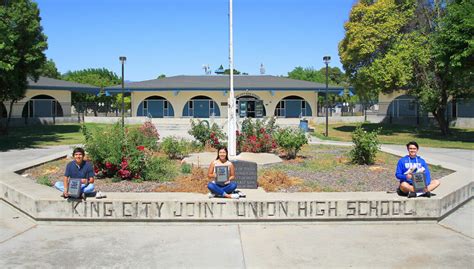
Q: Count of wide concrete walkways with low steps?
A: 1